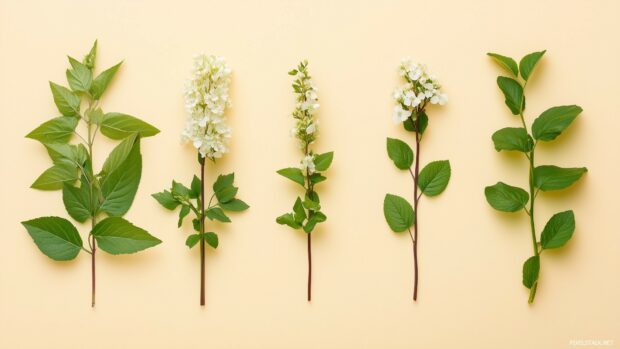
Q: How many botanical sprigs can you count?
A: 5